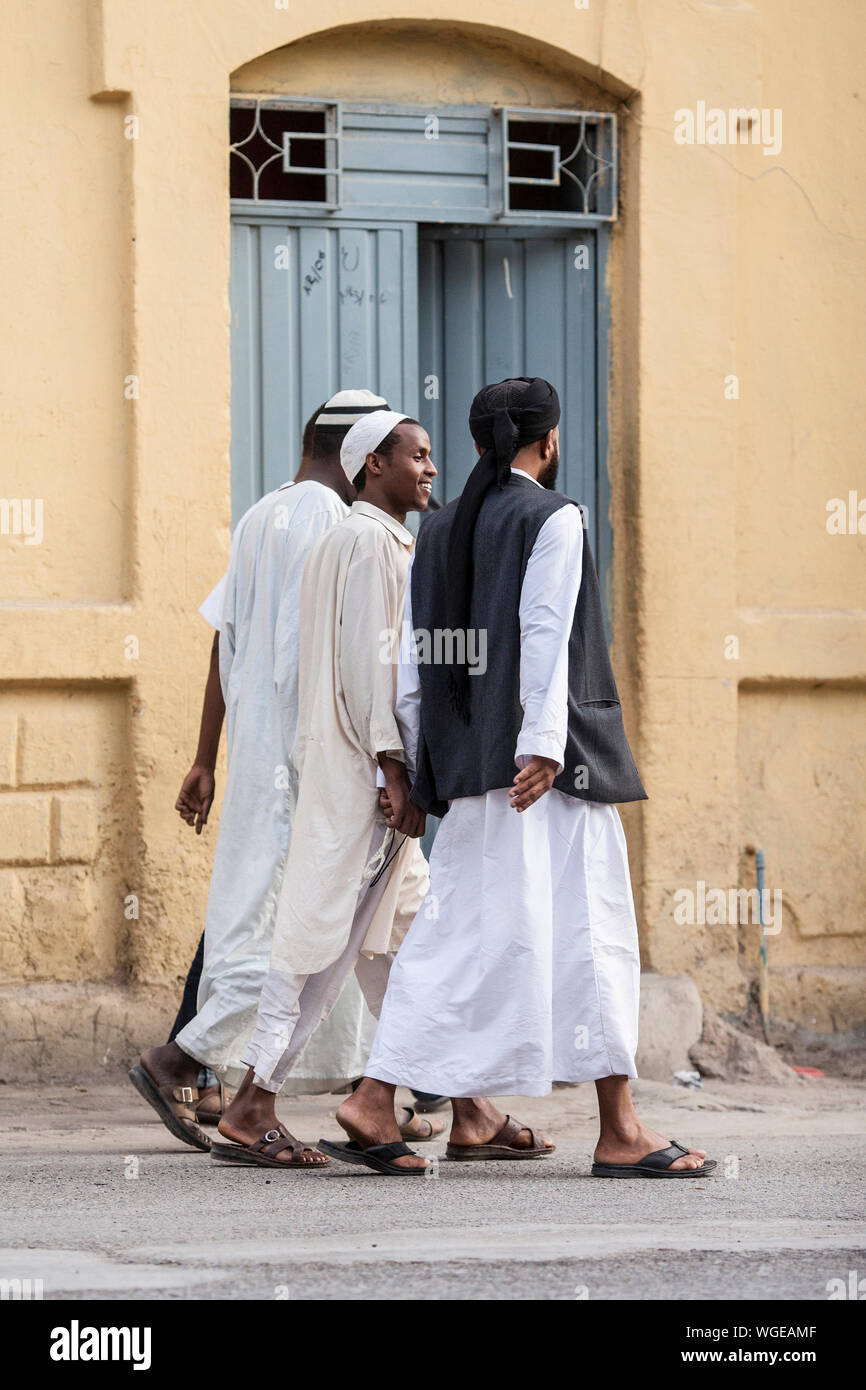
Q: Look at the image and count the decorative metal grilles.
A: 2